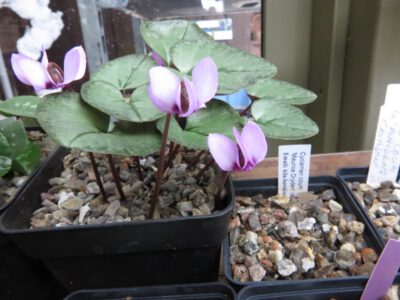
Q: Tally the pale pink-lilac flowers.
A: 3